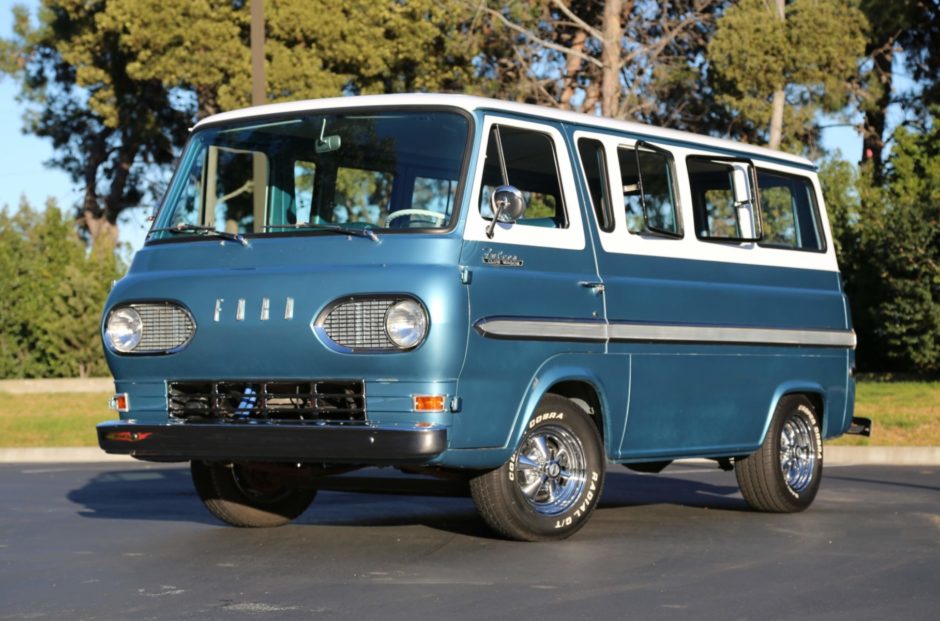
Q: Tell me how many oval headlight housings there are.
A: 2